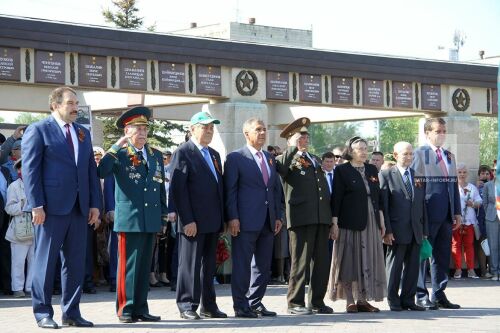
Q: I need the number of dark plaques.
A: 12